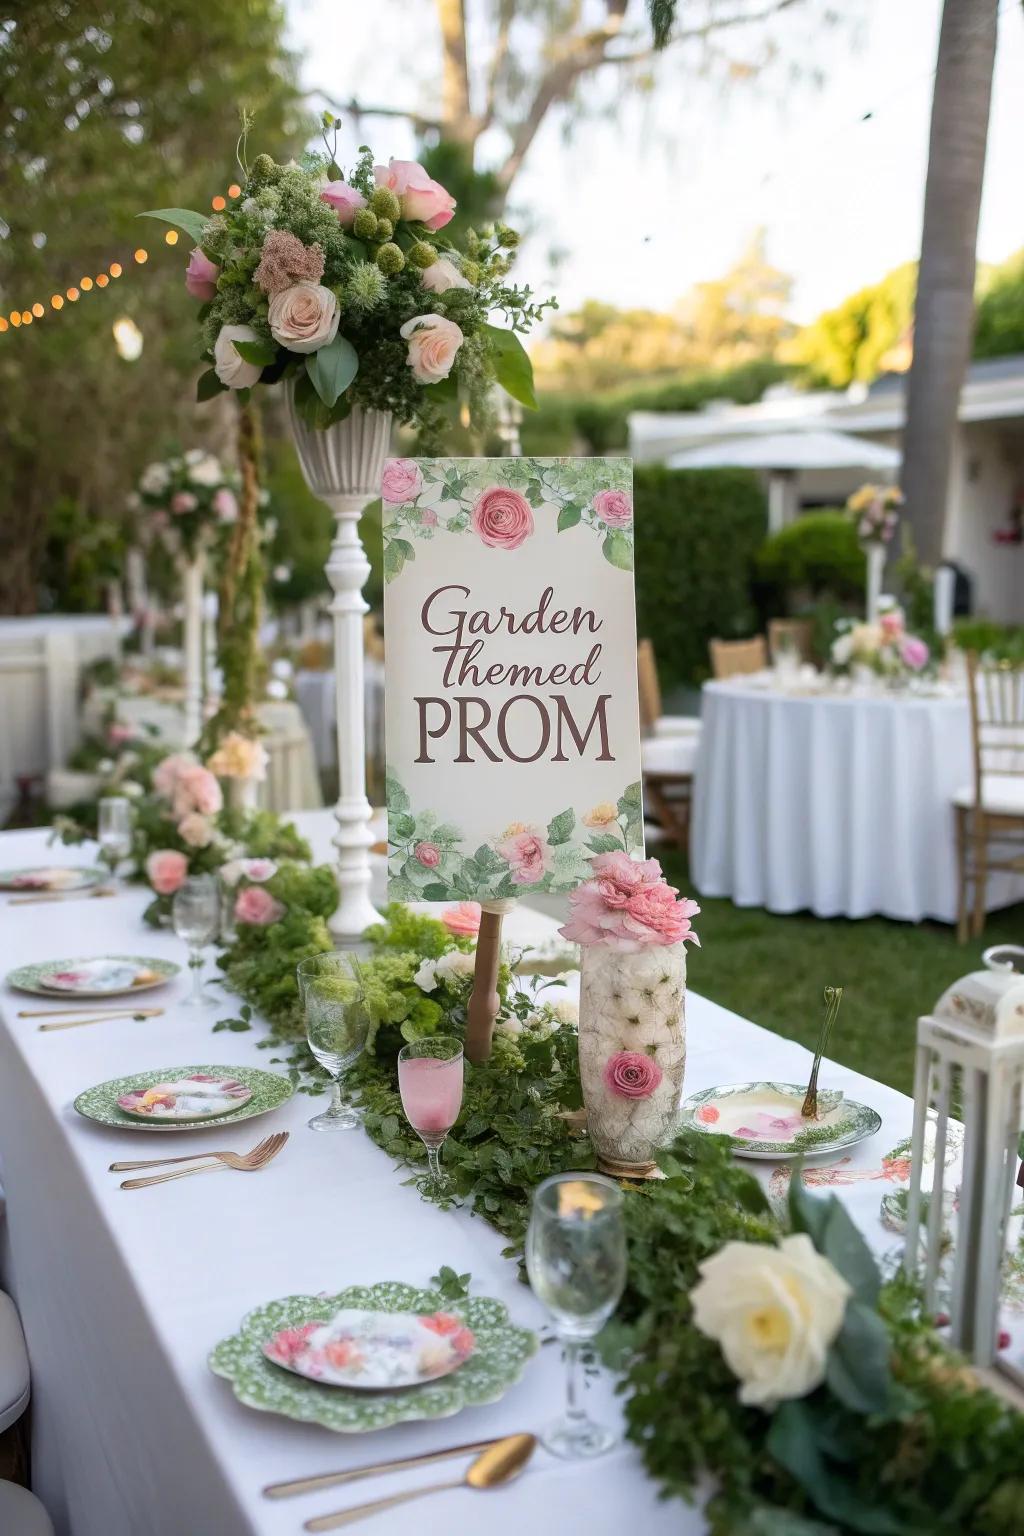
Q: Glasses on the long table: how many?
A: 5